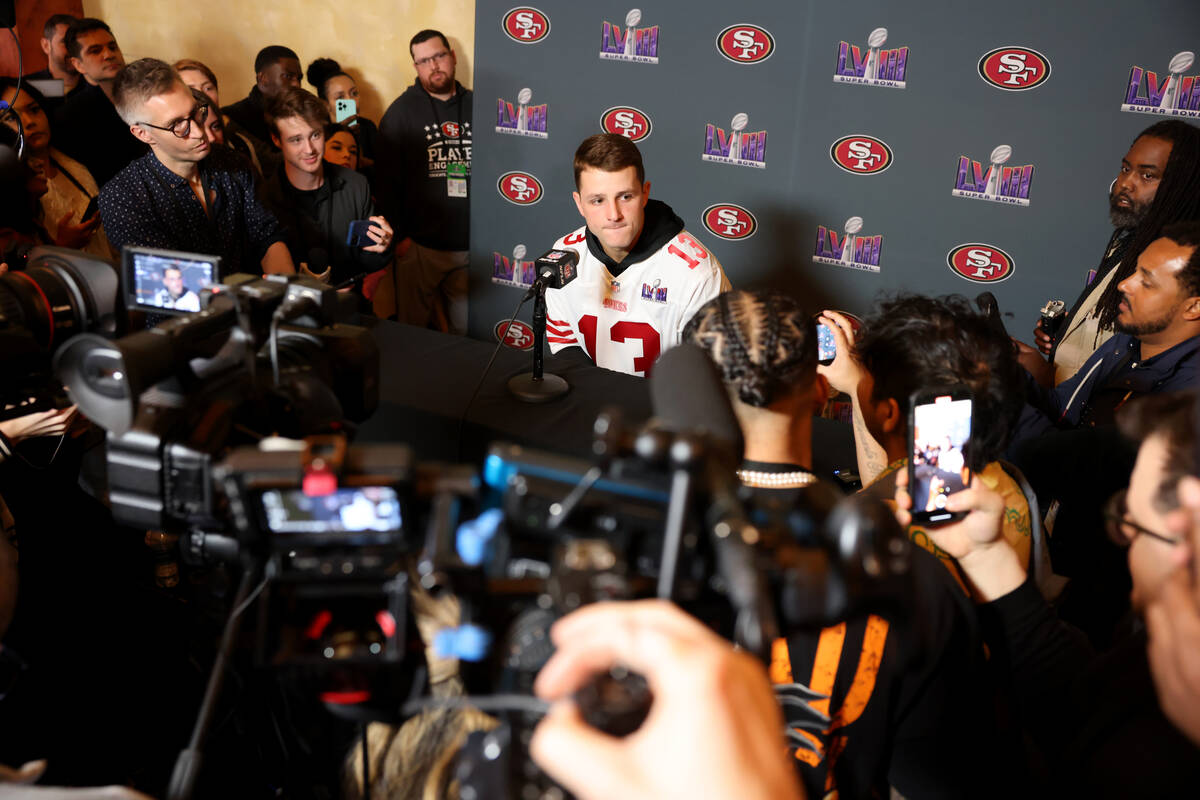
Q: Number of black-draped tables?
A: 1